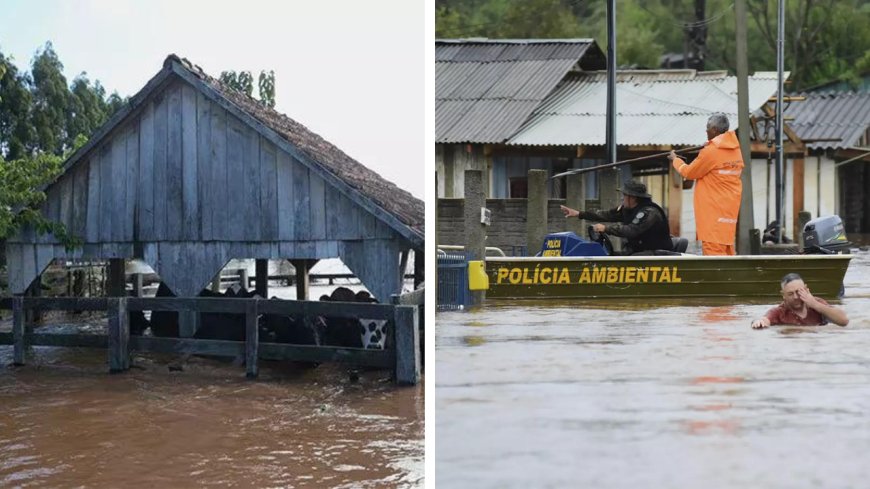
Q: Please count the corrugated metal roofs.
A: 3